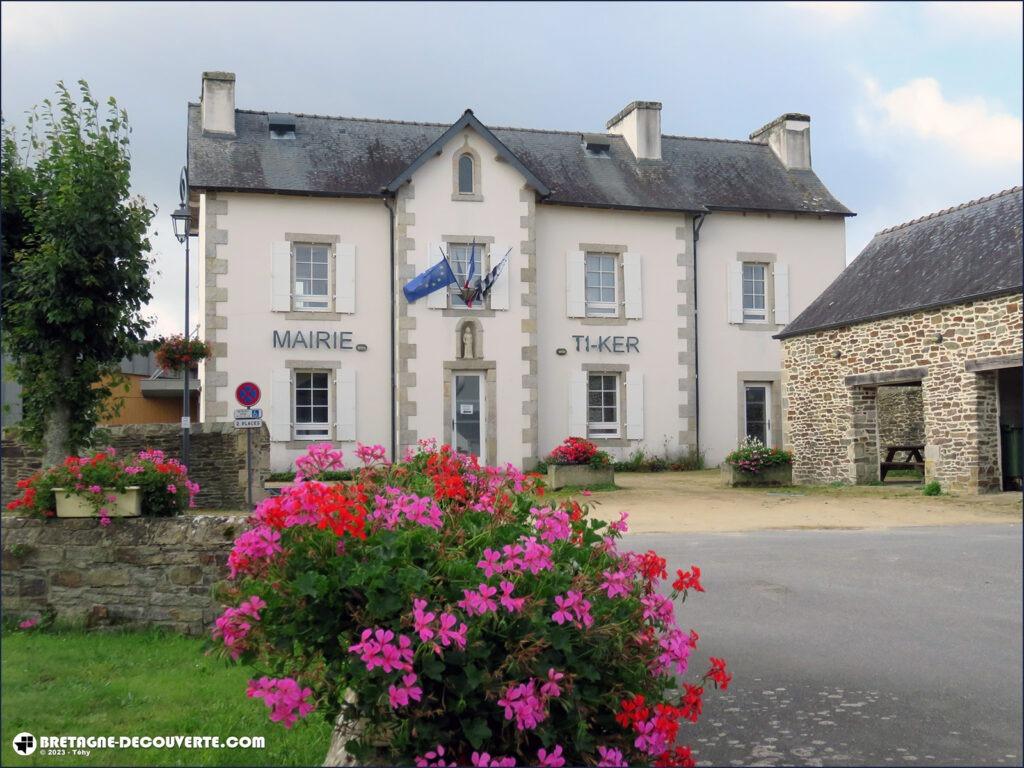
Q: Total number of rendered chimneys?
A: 3